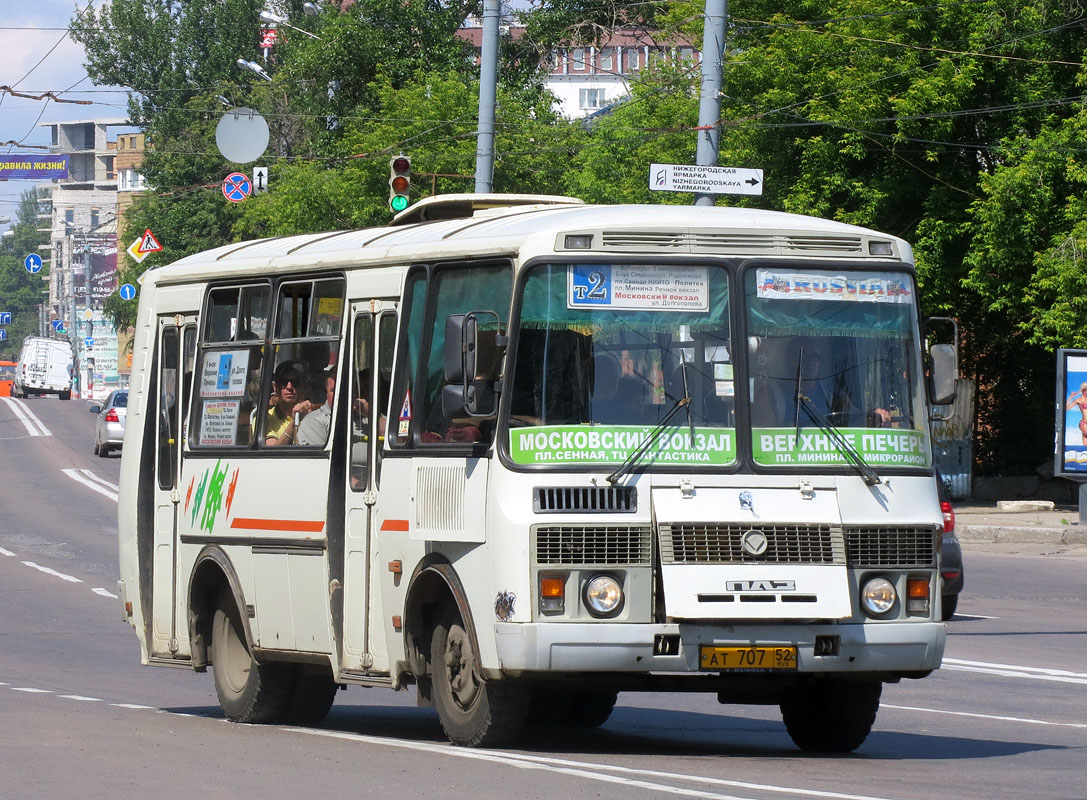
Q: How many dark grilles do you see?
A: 4